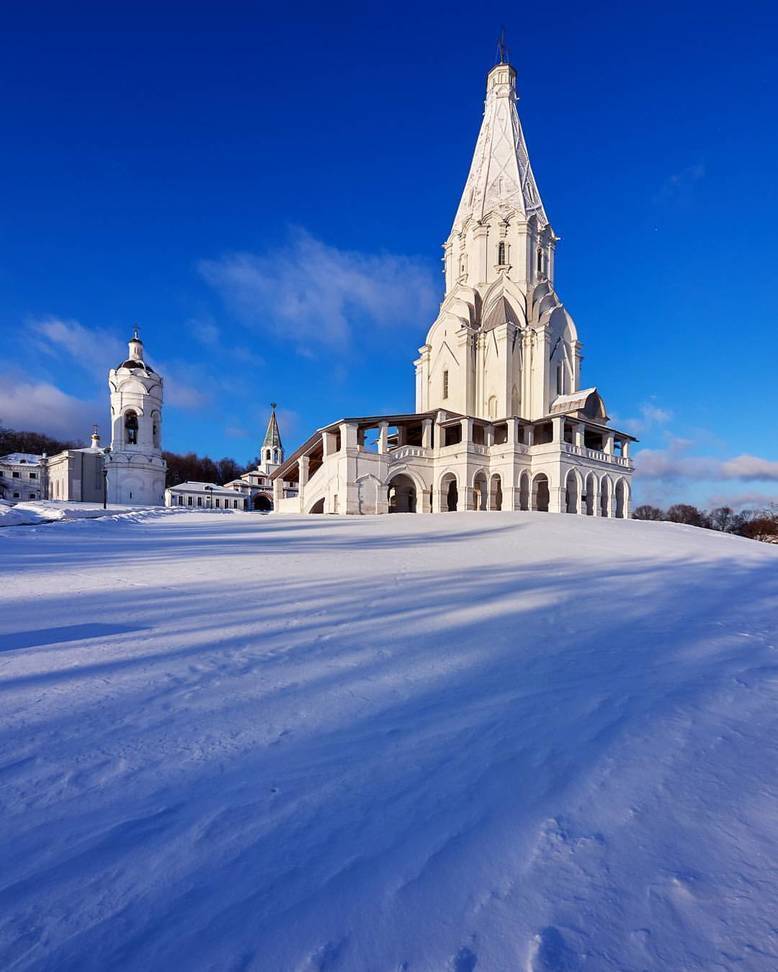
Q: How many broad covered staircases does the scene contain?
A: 1